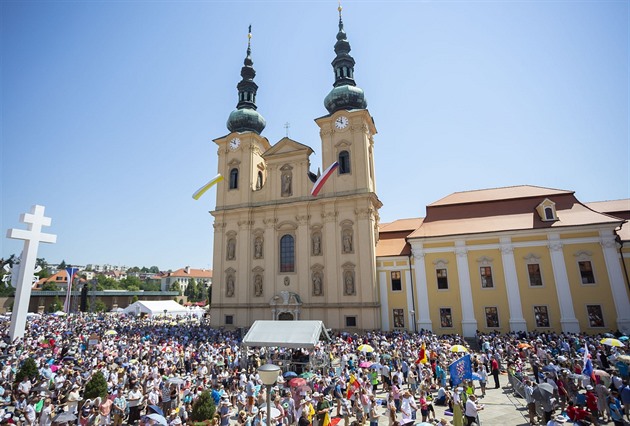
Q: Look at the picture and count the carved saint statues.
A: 9